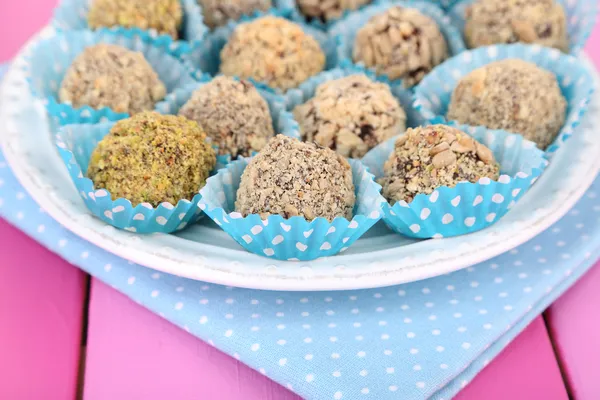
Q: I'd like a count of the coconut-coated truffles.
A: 0